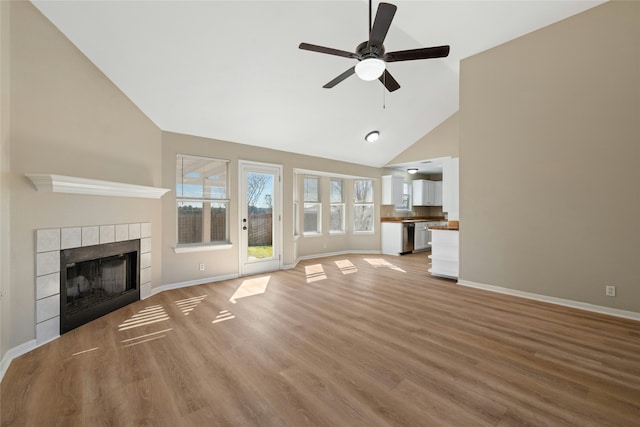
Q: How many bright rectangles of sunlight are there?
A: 4